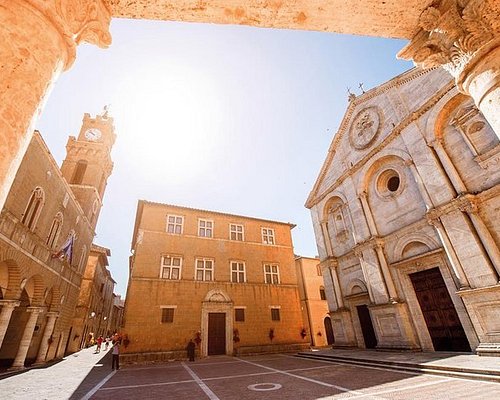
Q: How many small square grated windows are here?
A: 3